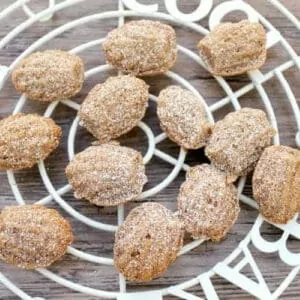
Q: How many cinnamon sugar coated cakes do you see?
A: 12